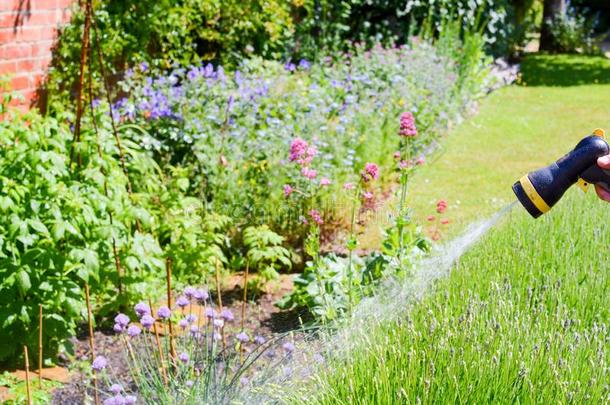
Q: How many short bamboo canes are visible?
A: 7